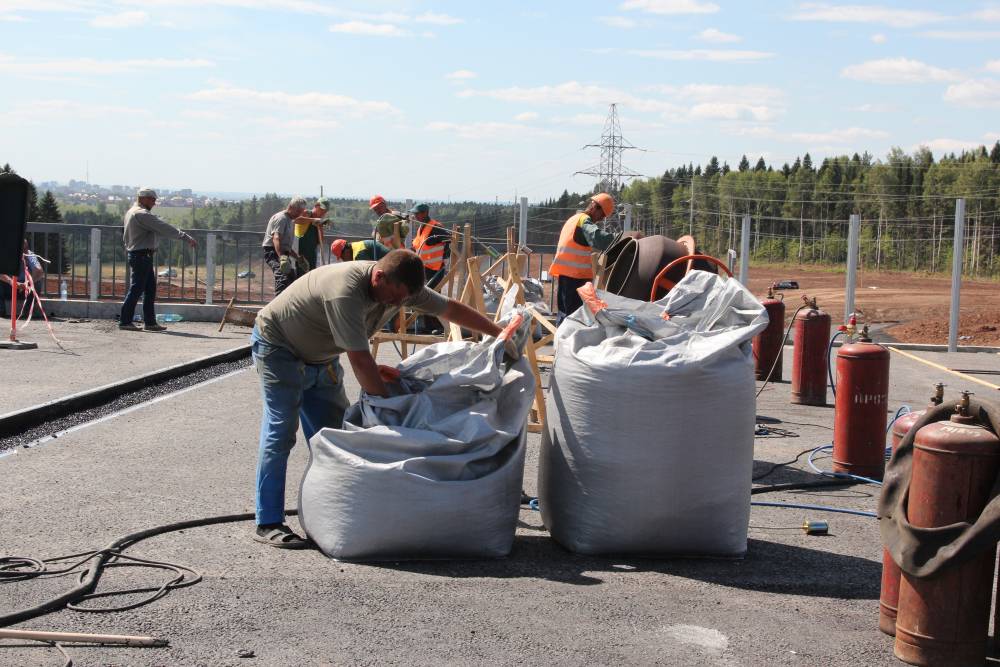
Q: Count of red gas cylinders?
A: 5